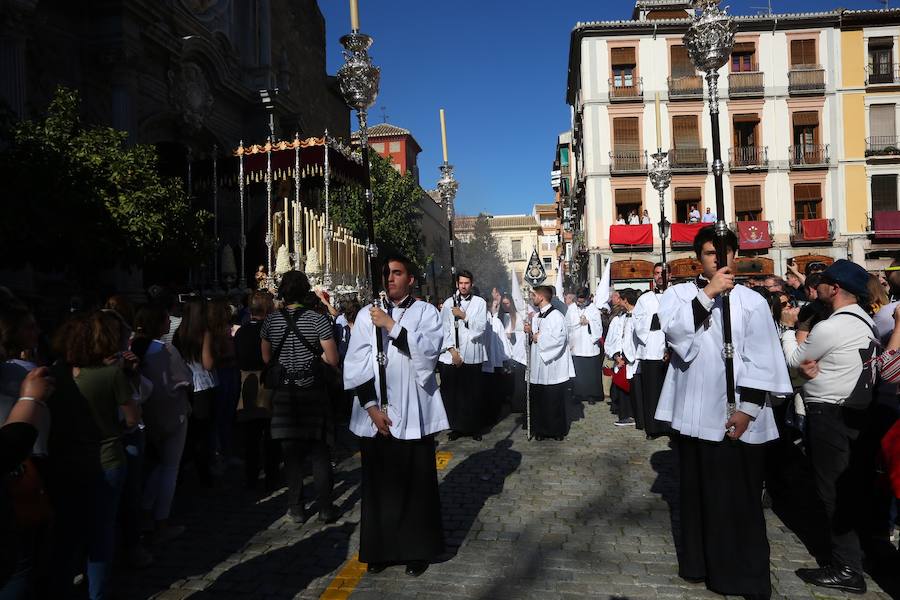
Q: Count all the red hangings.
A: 5